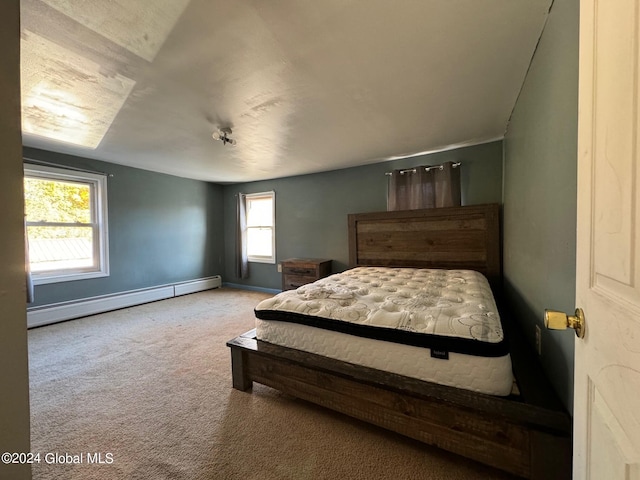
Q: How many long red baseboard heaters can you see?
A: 0